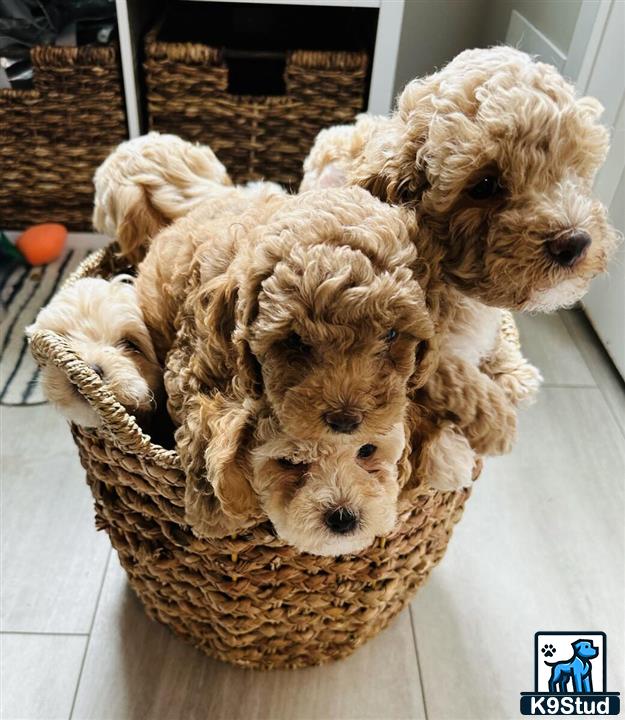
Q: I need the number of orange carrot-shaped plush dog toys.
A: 1